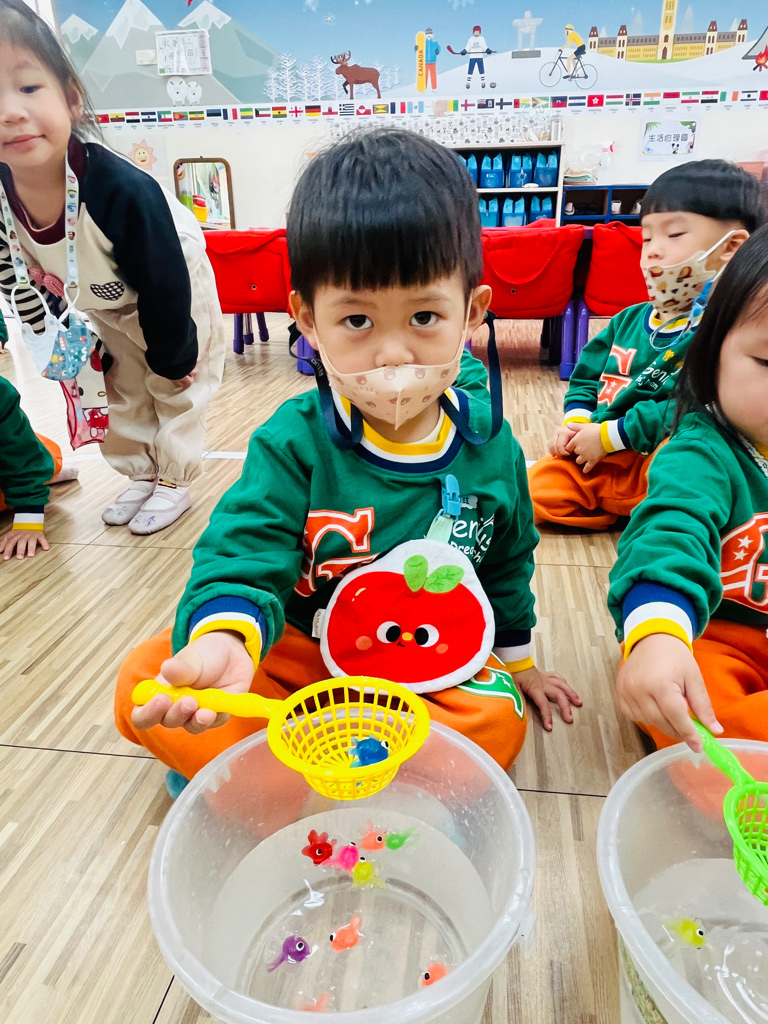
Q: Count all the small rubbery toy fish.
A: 11